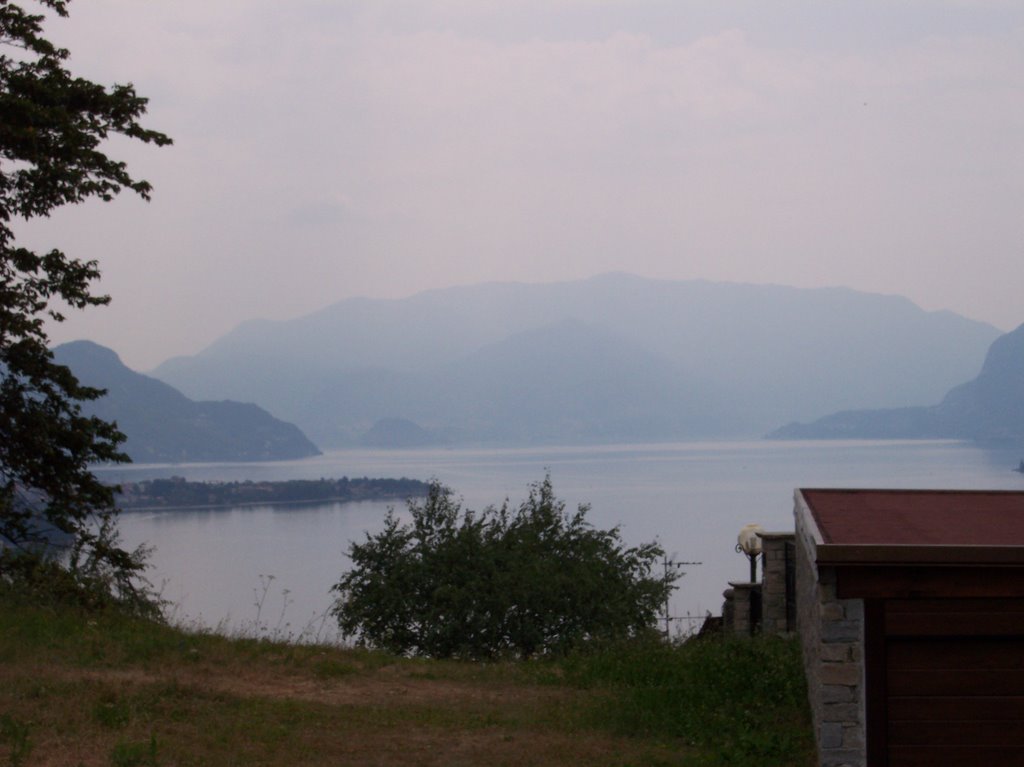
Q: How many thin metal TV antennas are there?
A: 1